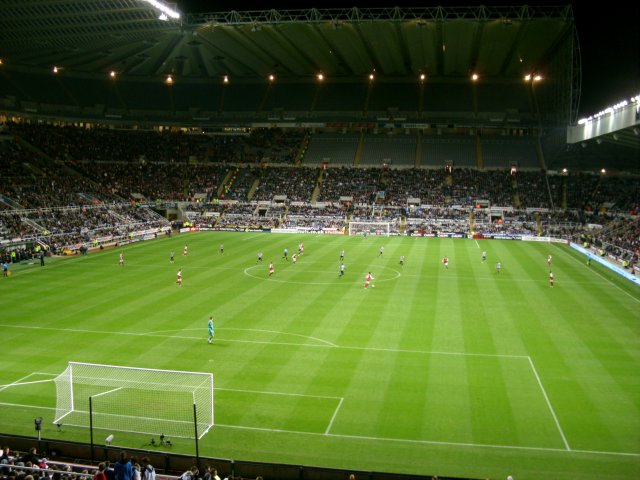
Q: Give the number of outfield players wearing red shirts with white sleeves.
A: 10